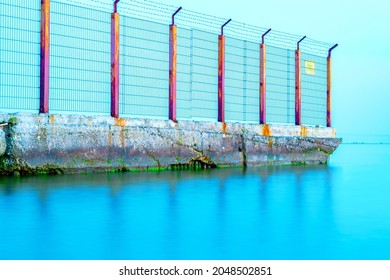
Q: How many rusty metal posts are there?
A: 7